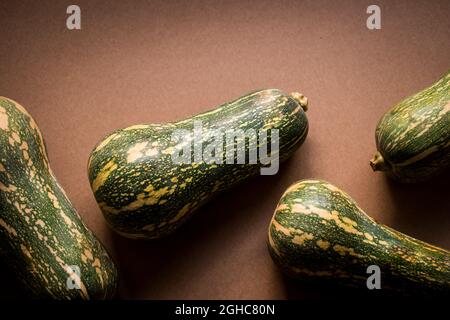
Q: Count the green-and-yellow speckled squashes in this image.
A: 4